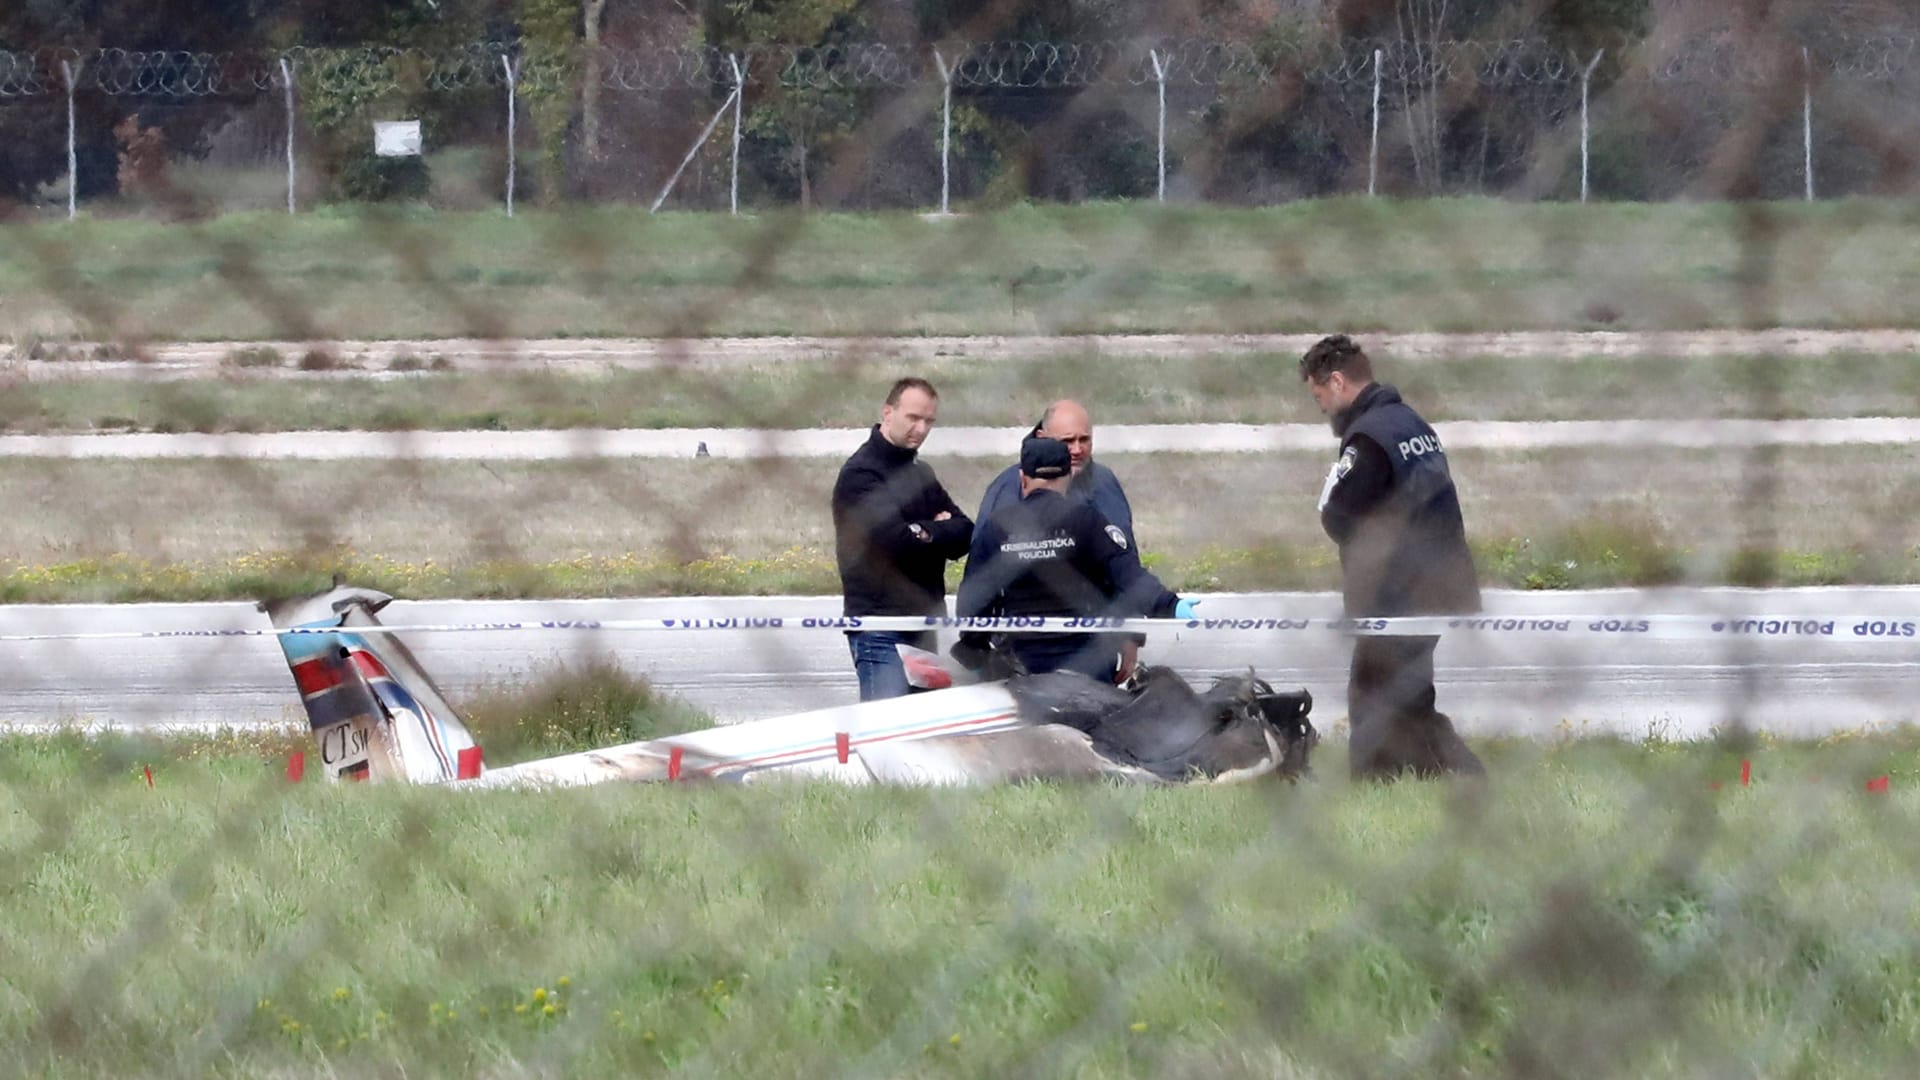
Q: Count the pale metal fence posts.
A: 9